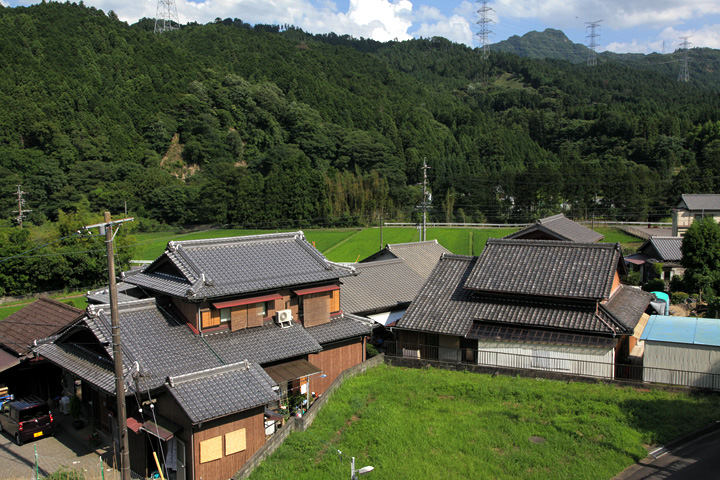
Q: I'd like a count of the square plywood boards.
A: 2